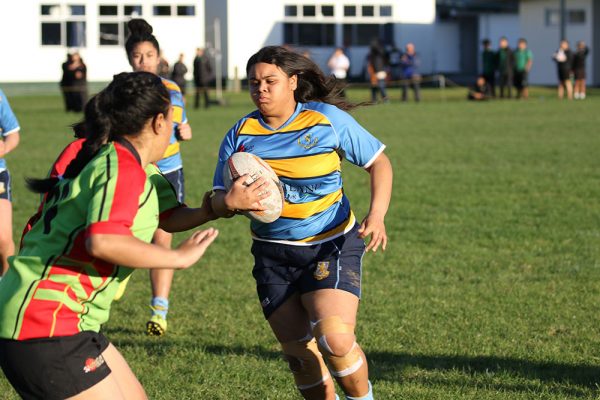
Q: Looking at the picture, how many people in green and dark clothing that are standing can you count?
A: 3